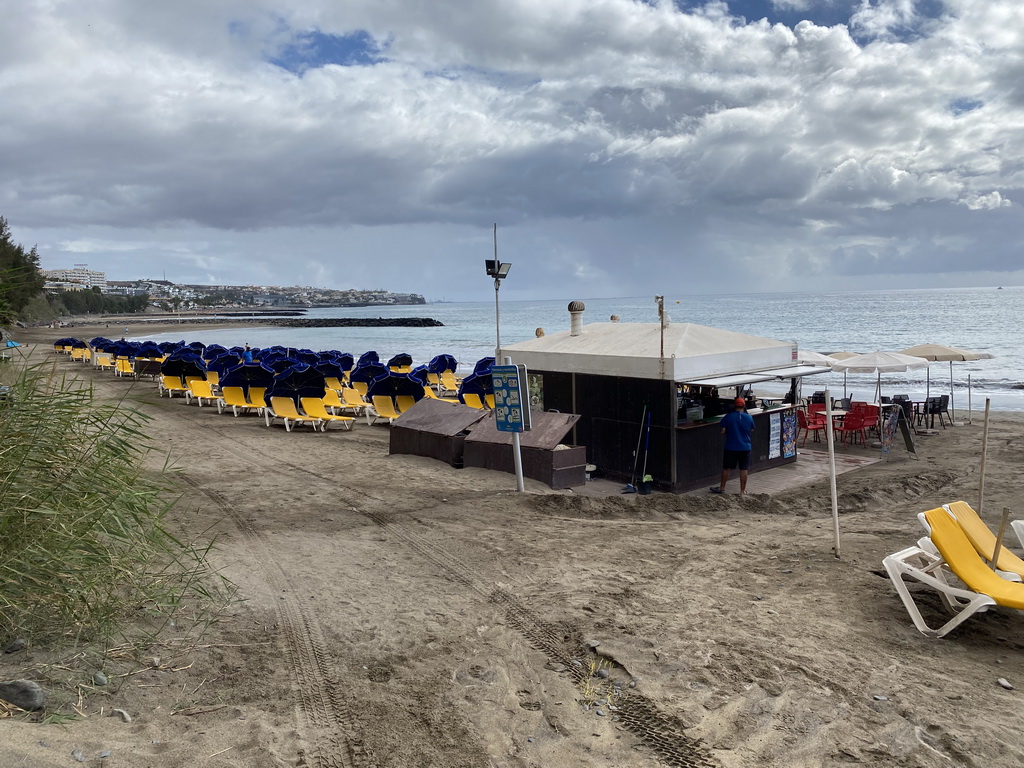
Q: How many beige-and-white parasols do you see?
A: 5